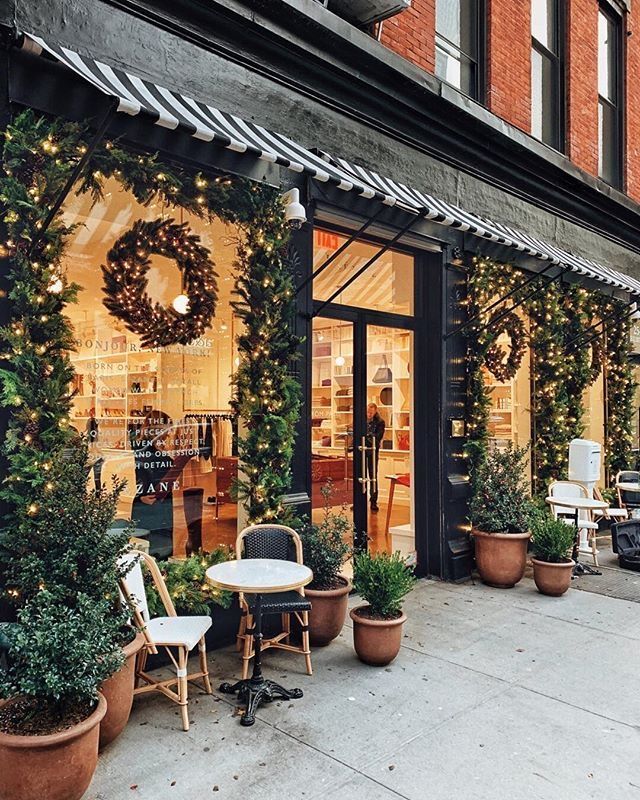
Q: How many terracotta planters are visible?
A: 6